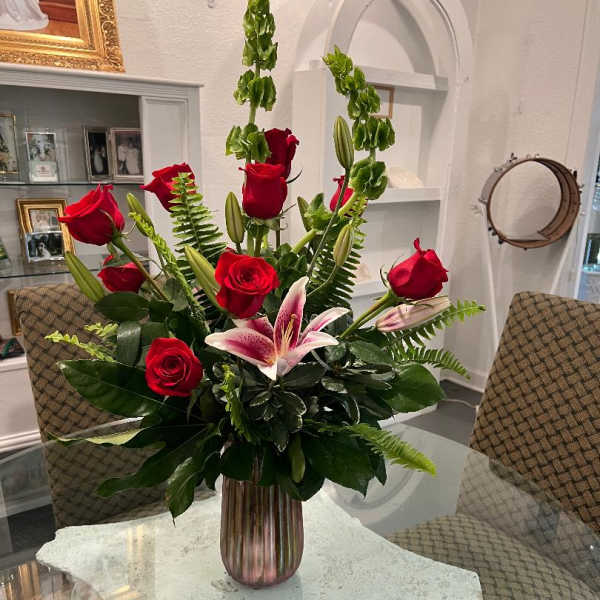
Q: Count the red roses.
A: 9